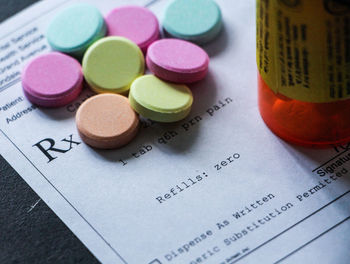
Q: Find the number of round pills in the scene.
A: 8